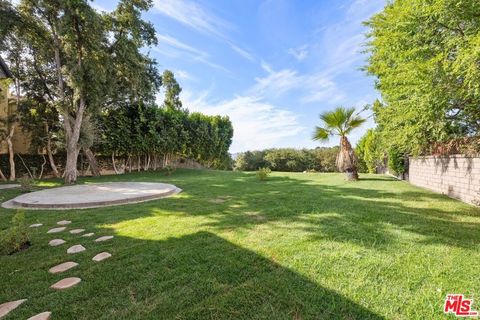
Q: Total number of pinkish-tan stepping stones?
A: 13